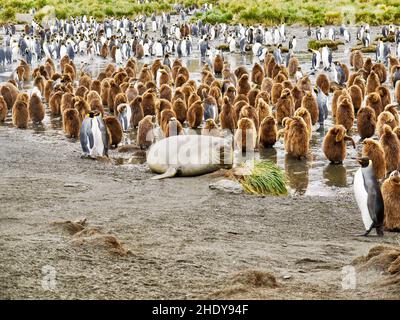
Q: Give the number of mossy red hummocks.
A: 0